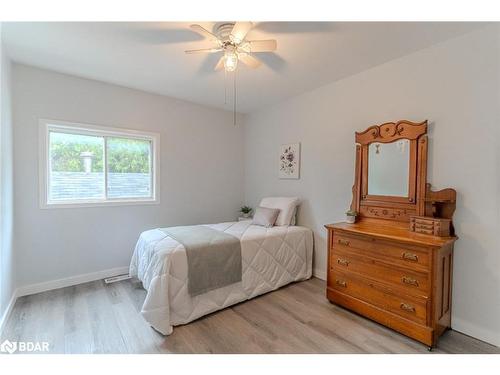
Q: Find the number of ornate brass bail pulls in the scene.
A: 6